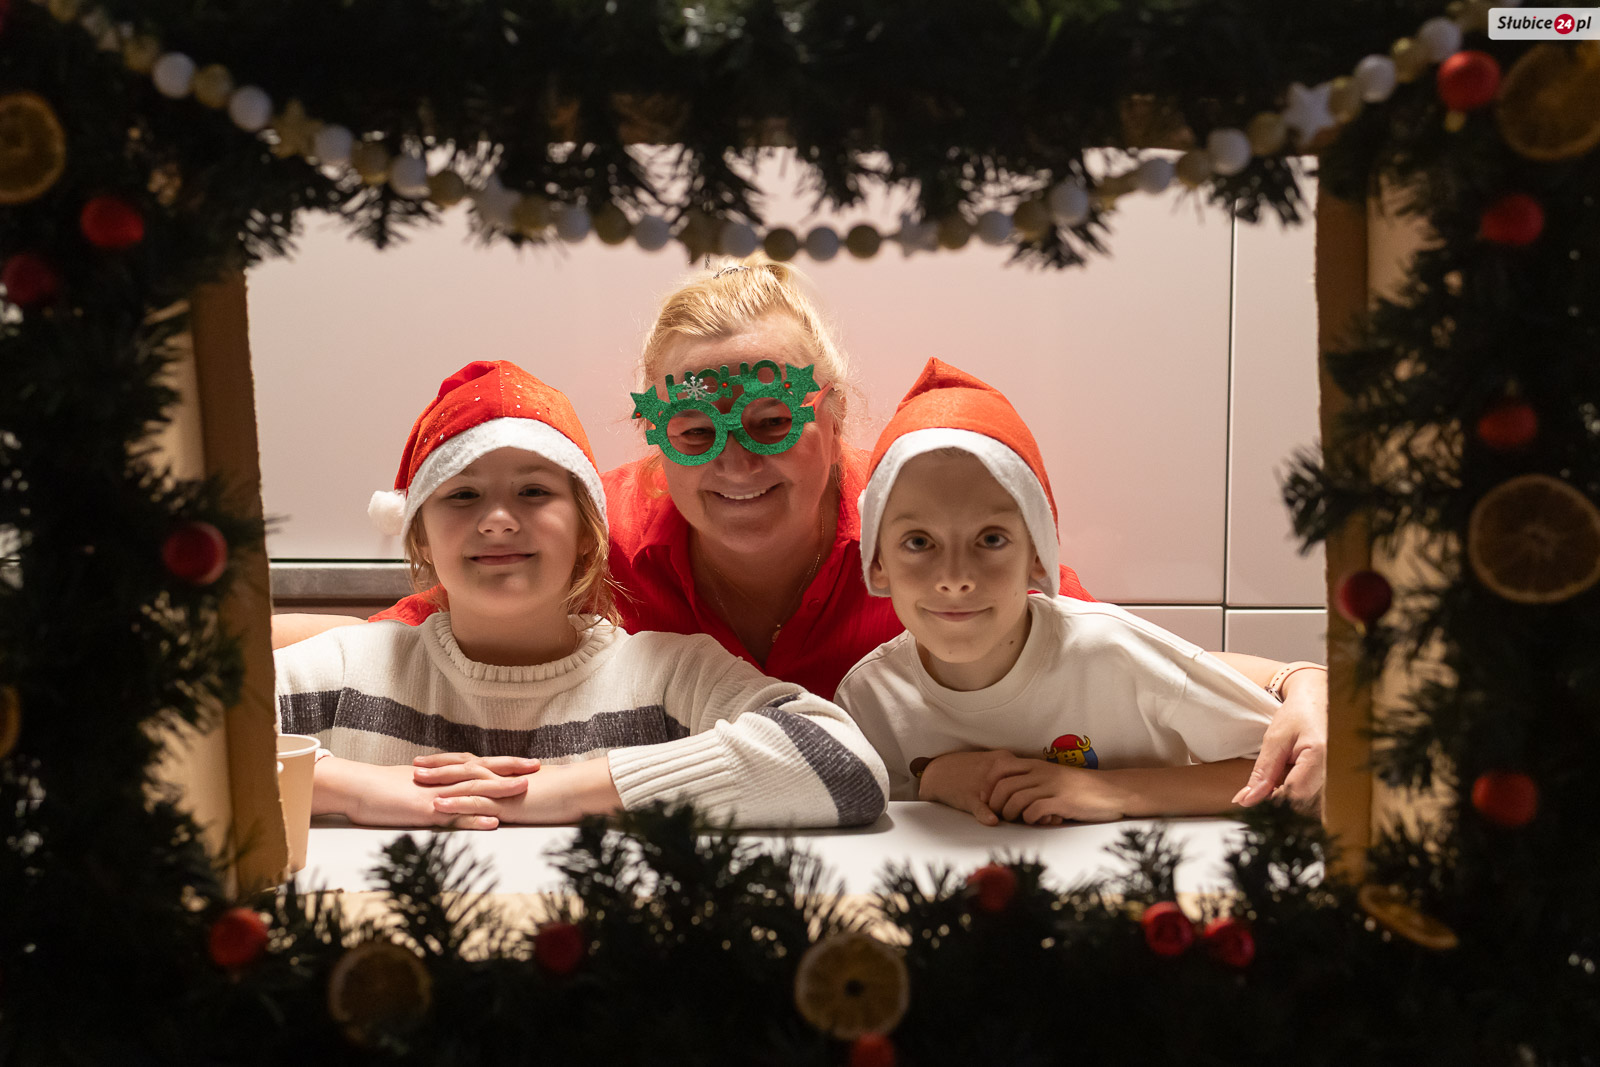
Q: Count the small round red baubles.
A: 14